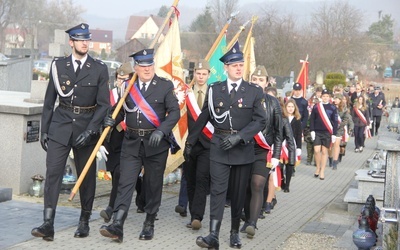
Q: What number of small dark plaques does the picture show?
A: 1